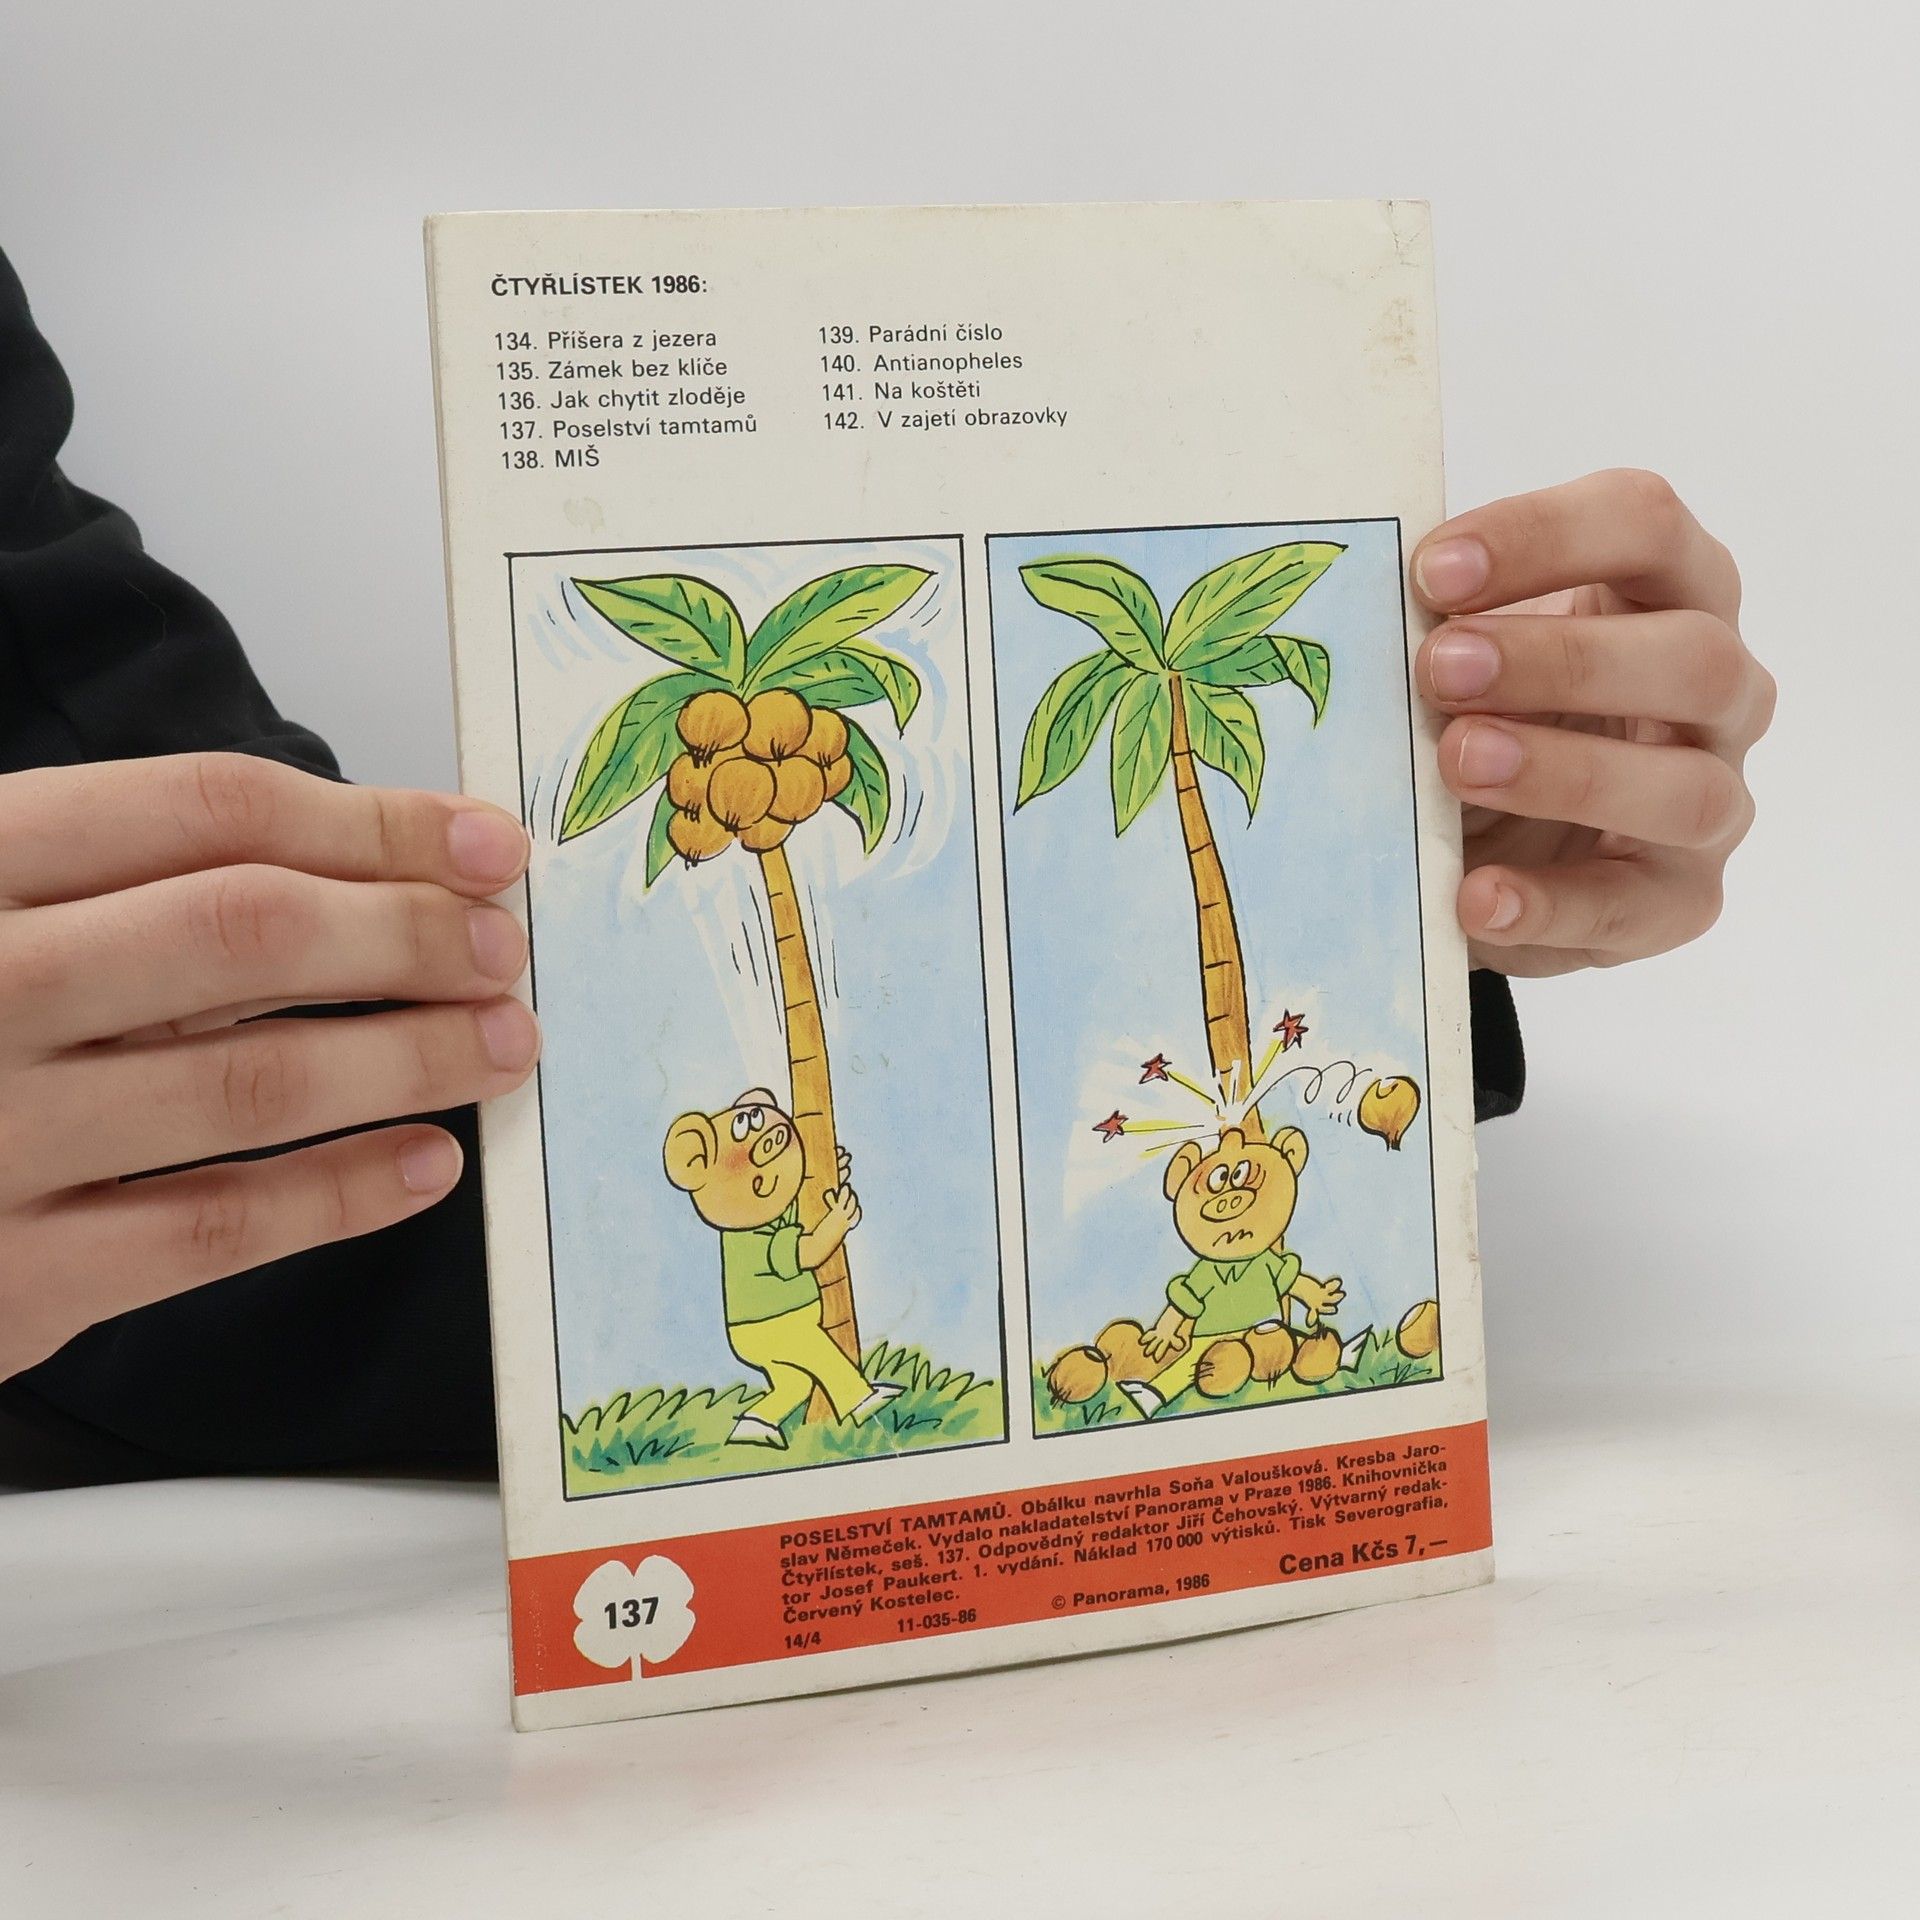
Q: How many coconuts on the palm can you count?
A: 9